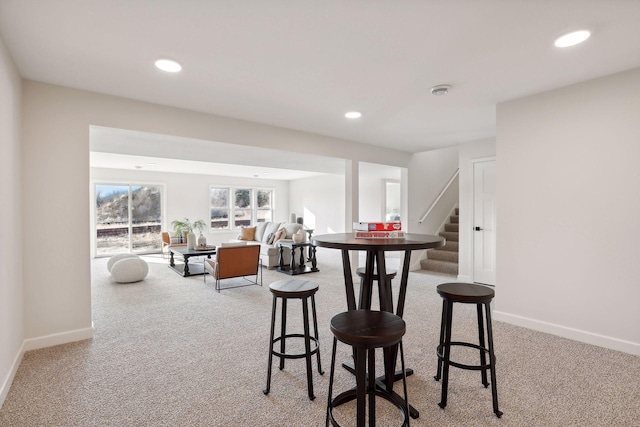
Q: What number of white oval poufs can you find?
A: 2